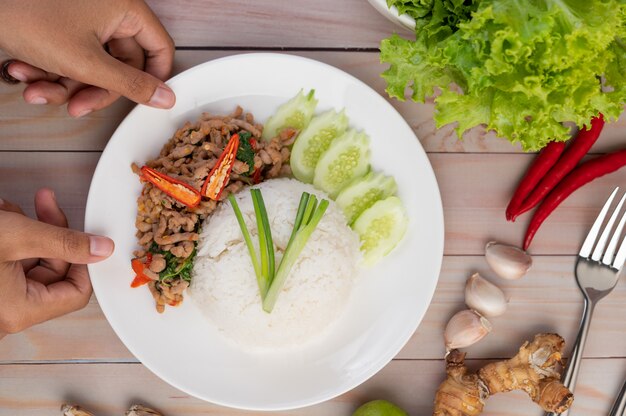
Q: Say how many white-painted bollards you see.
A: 0